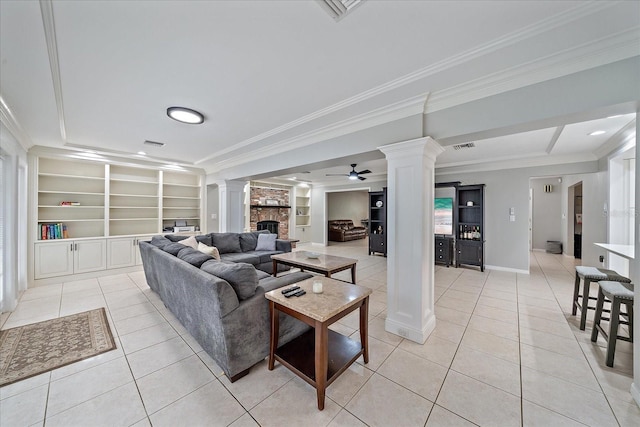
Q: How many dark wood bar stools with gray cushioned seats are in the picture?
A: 2